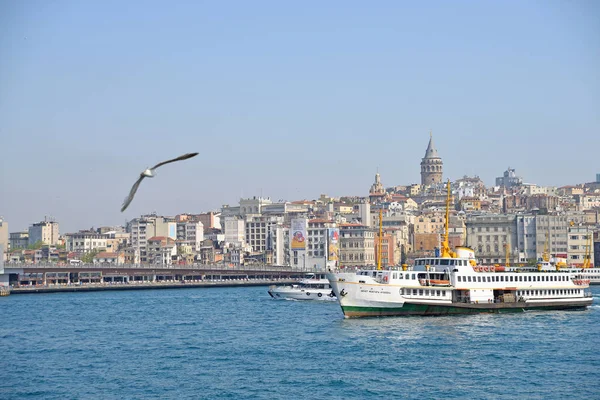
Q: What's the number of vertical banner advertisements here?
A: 2